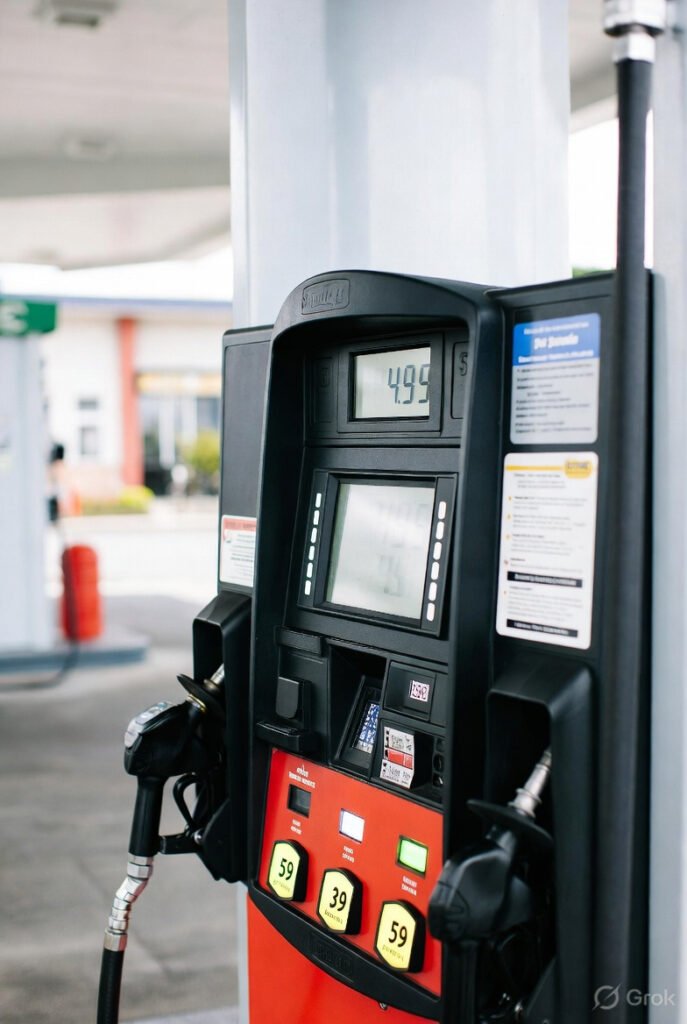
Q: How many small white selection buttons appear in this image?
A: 12